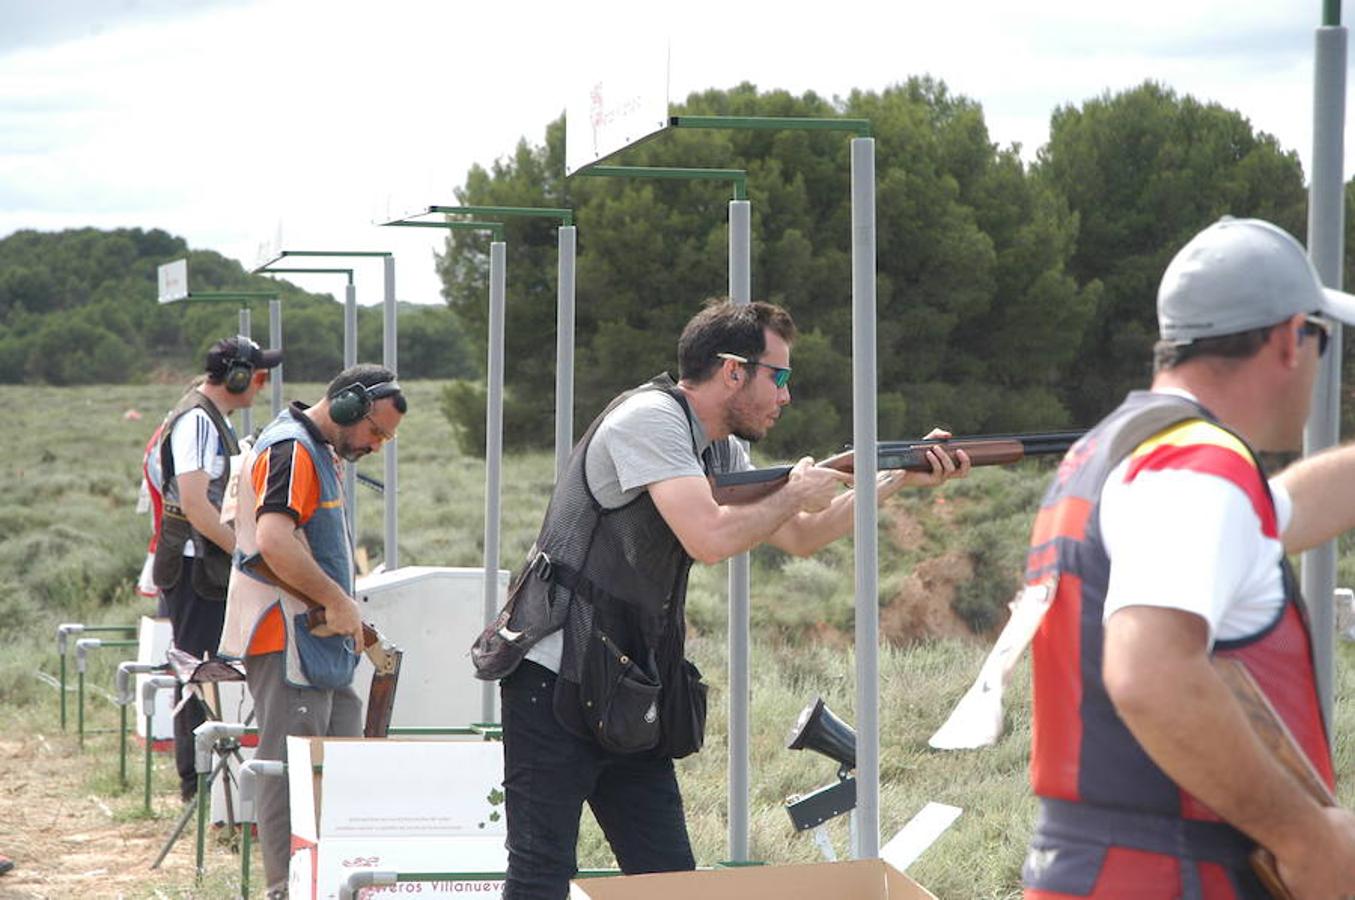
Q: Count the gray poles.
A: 9